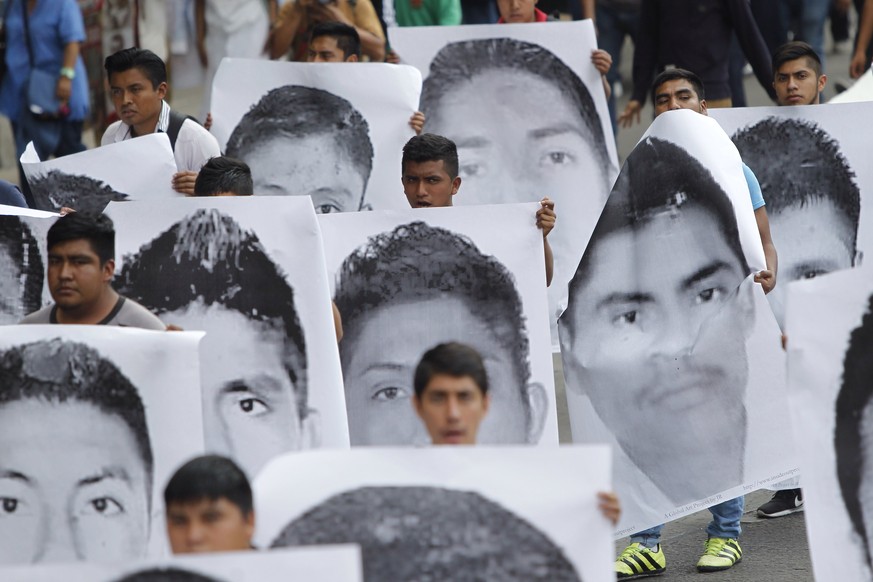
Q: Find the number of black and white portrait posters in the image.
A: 12